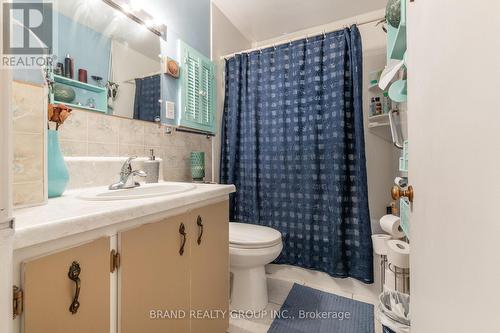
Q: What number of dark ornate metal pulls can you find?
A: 3